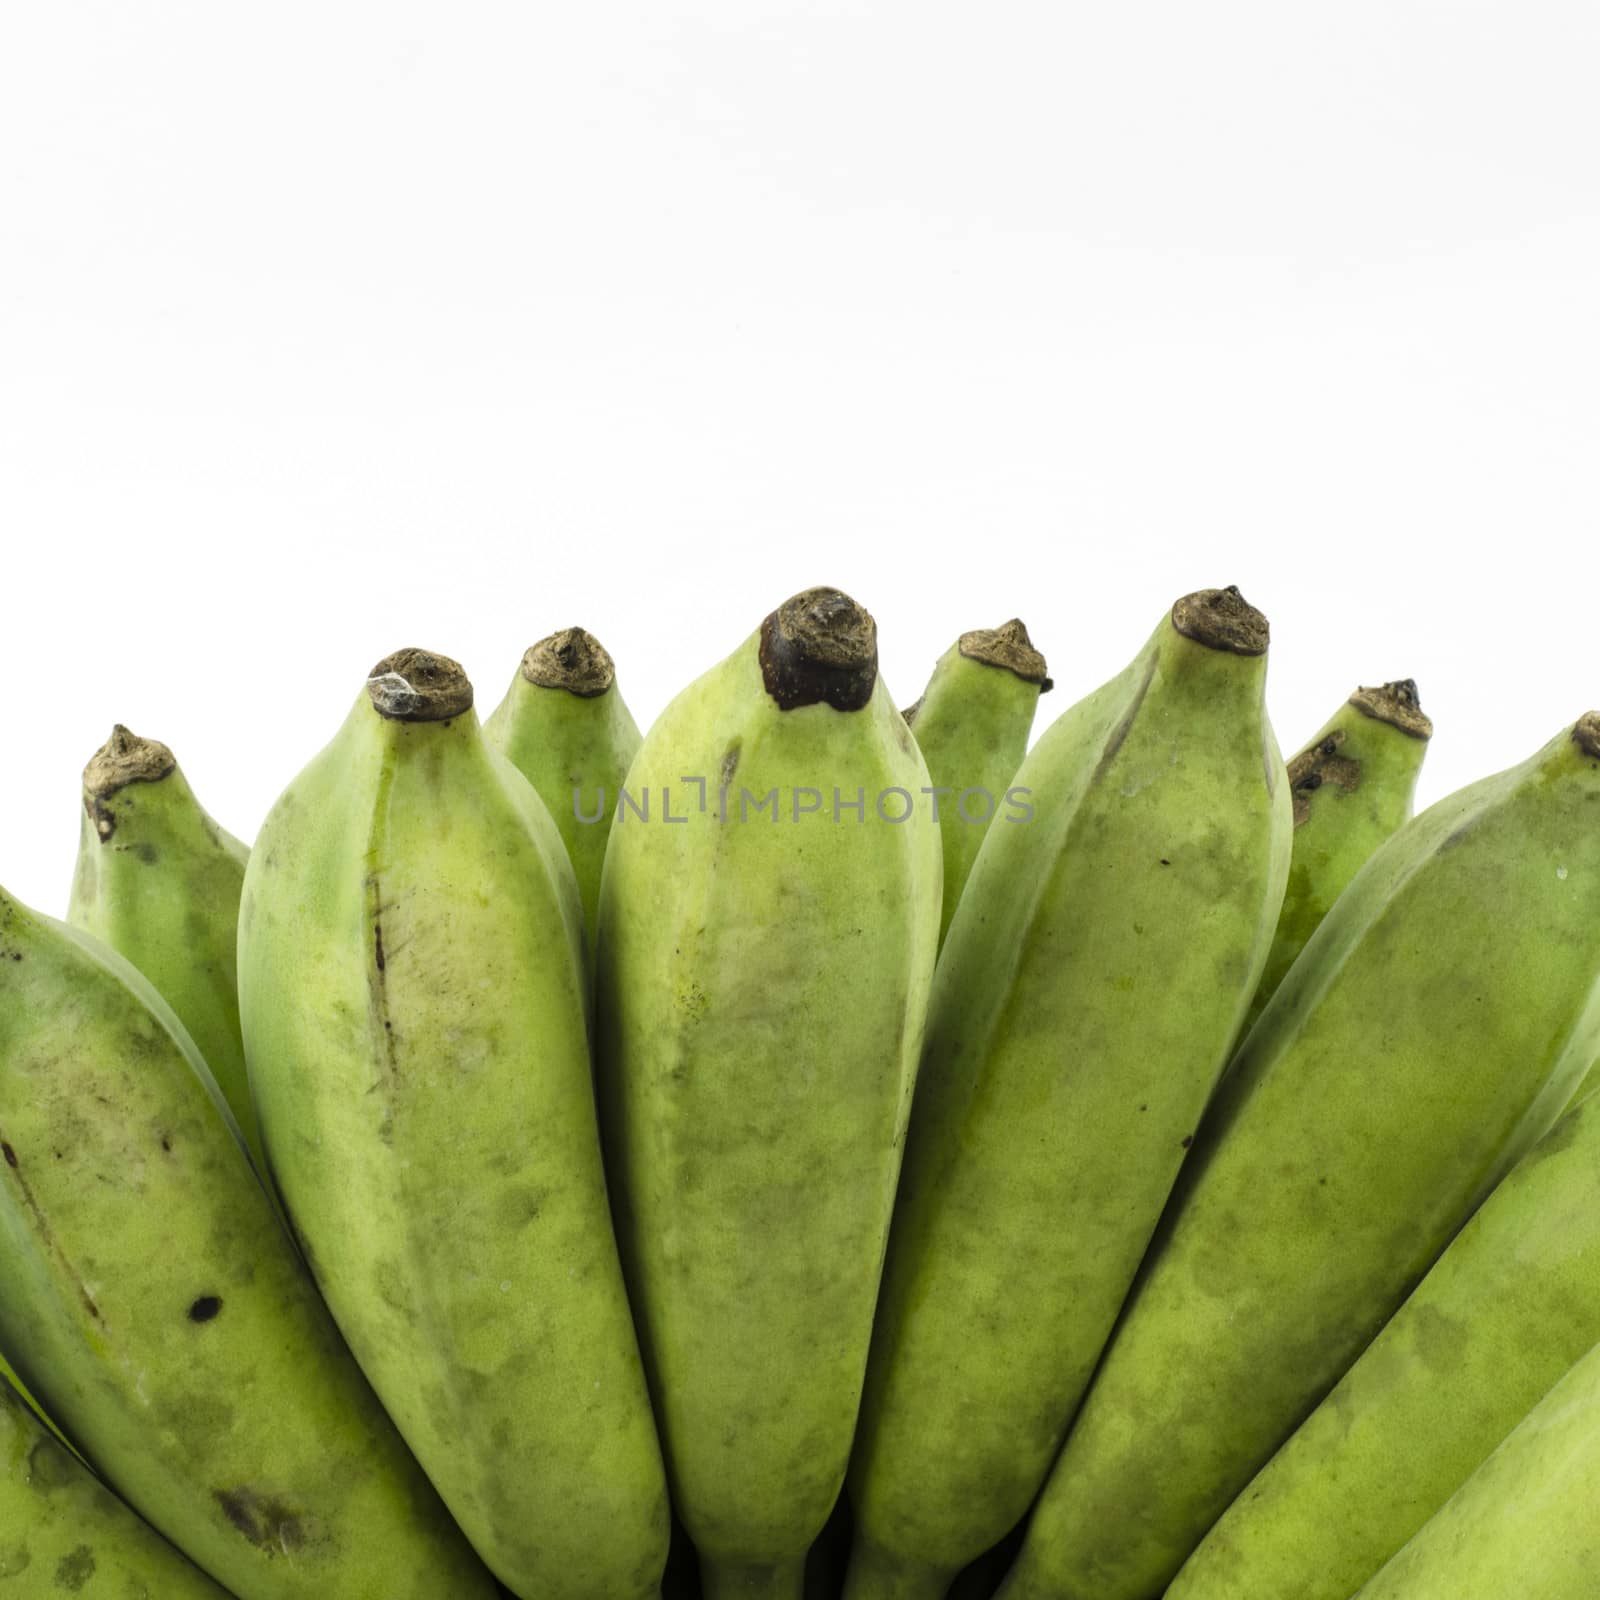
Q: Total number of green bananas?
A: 12